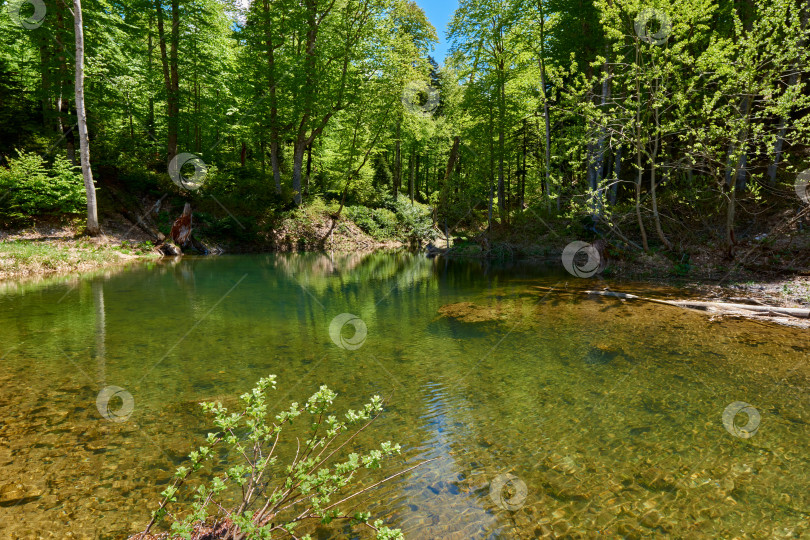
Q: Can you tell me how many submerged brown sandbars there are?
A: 1